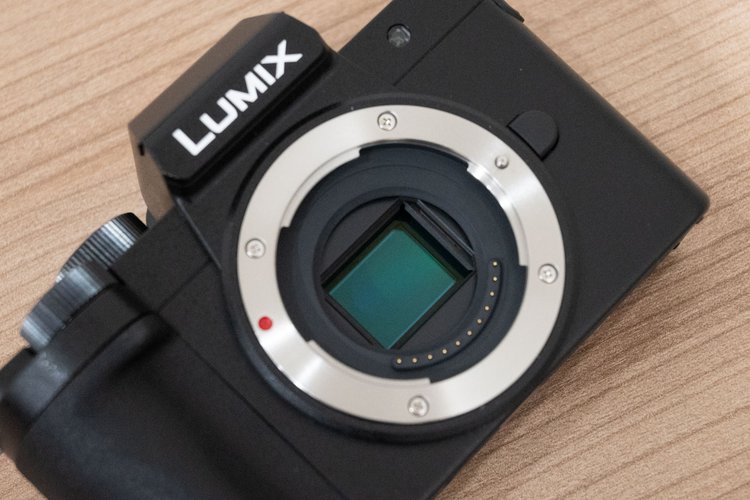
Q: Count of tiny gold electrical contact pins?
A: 11